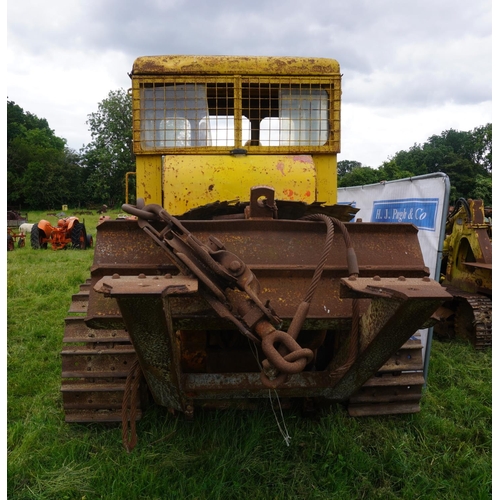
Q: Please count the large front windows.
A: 2